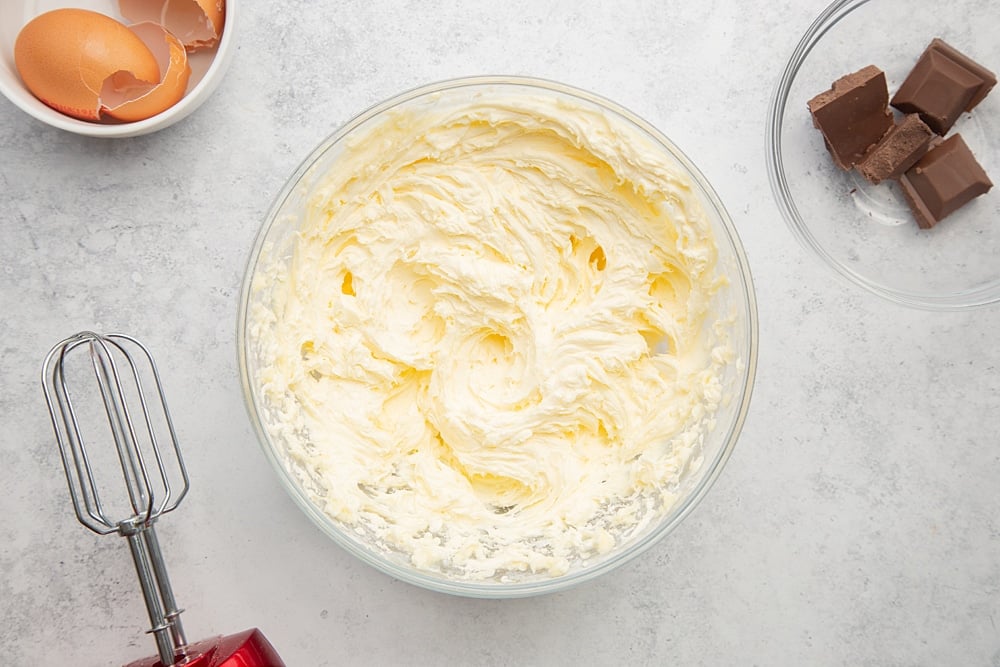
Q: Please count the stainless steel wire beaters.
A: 2